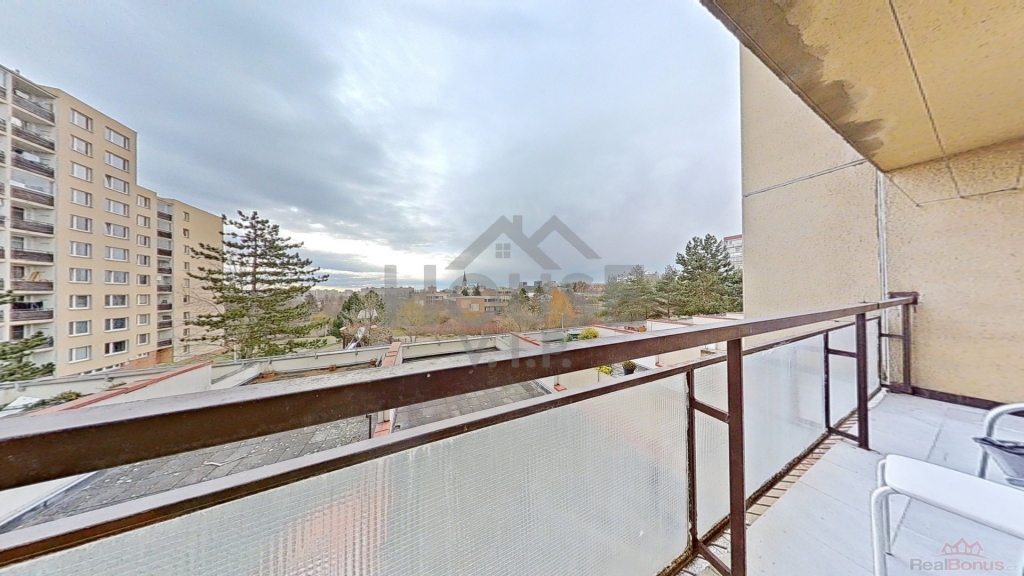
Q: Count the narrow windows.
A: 9